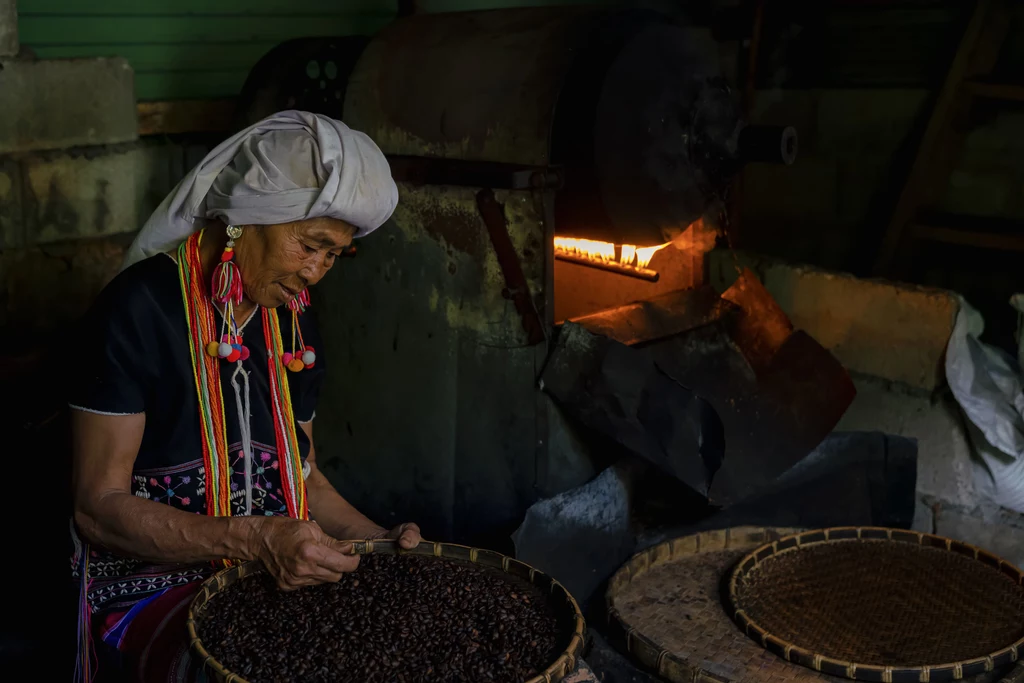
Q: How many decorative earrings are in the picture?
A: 2